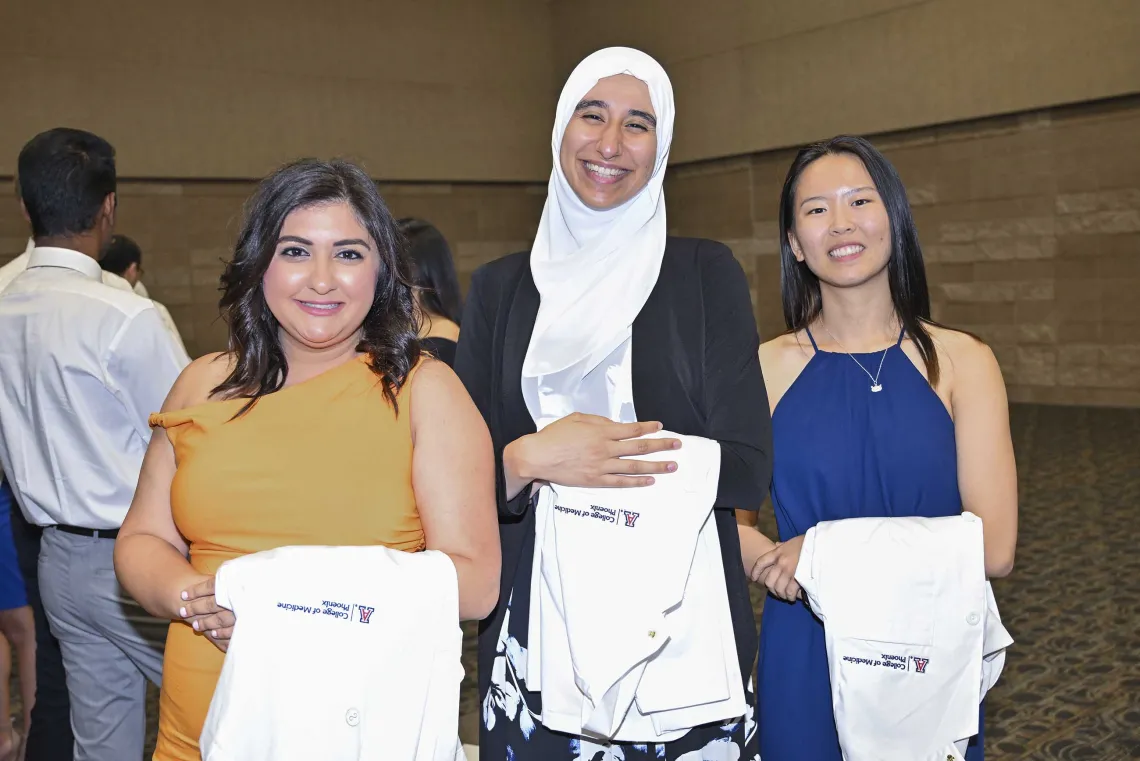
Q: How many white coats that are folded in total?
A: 3